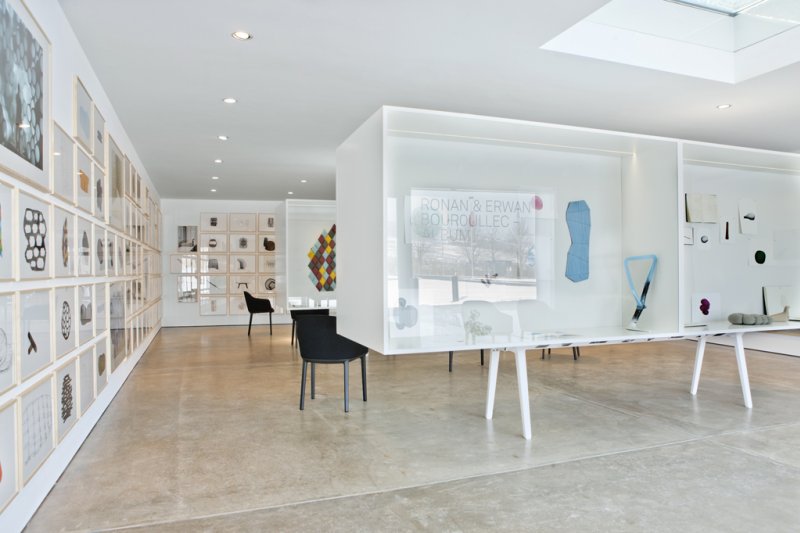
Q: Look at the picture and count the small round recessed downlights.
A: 9